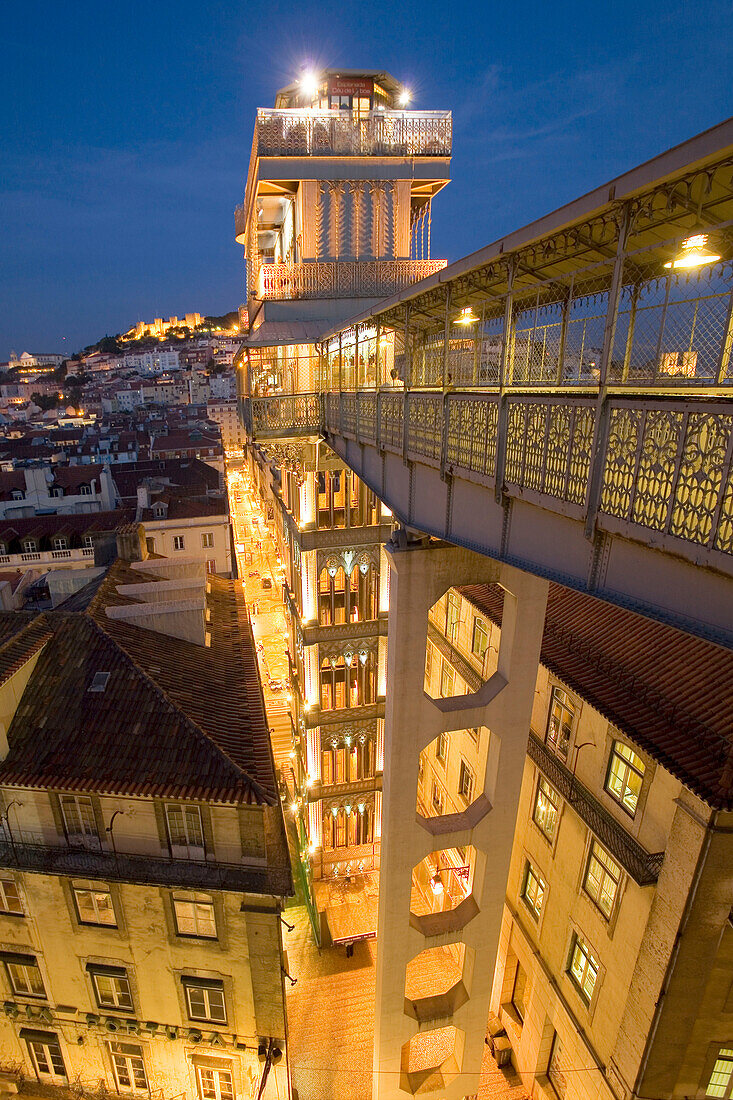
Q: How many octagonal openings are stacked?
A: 5